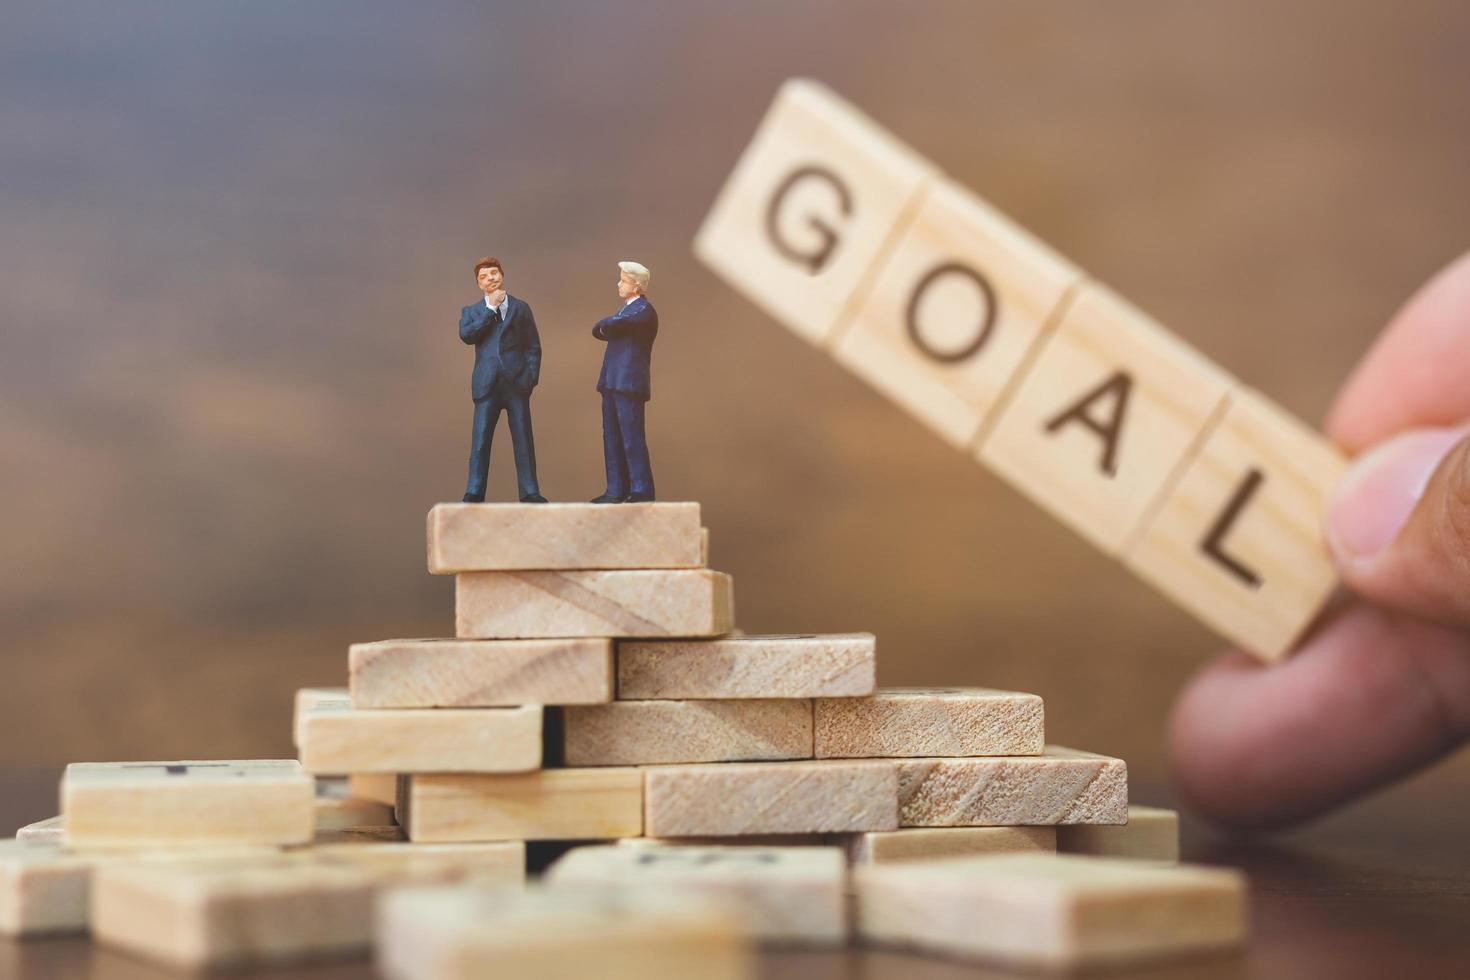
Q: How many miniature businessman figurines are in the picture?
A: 2